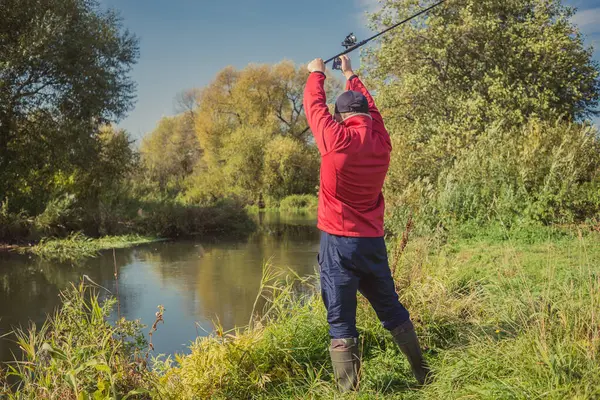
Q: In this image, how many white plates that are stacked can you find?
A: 0